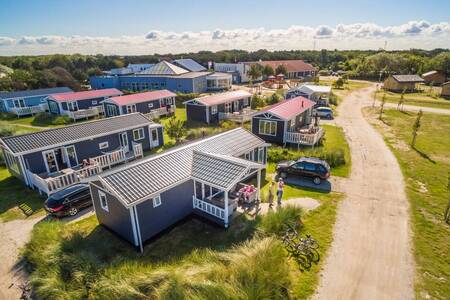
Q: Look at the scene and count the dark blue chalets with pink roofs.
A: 4